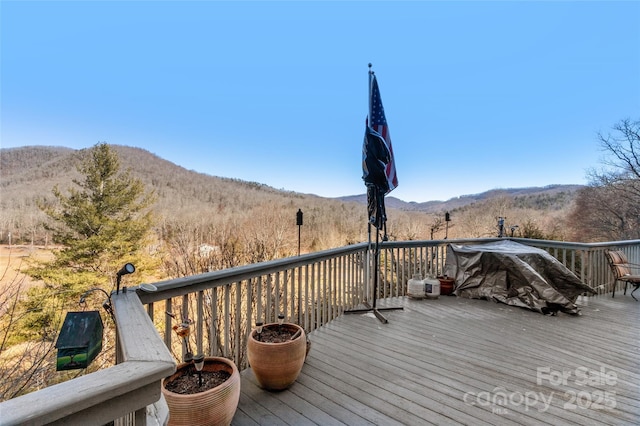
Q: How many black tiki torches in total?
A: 2